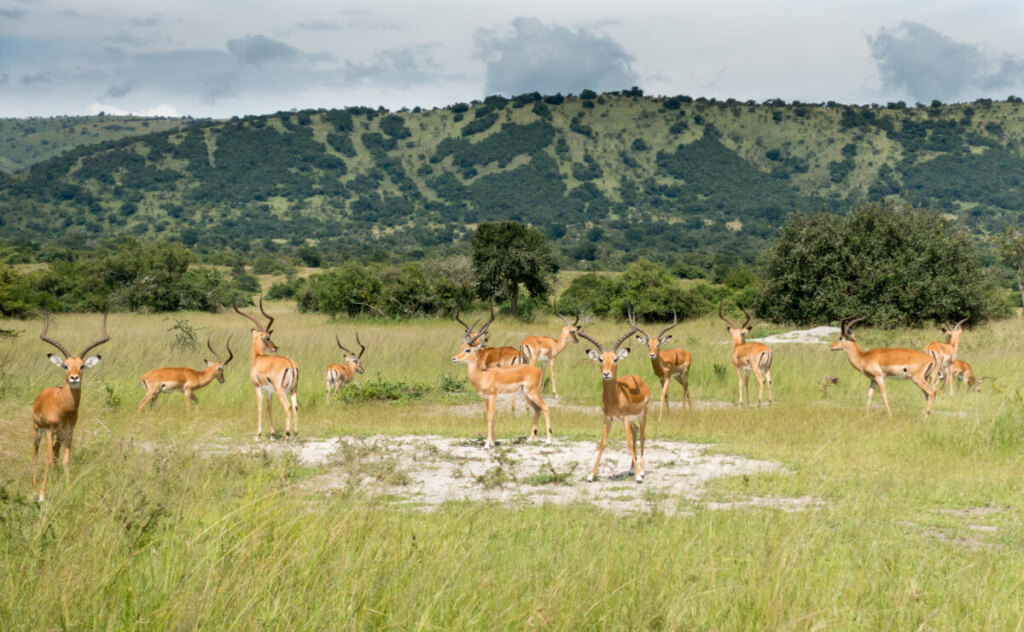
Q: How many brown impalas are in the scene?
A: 13